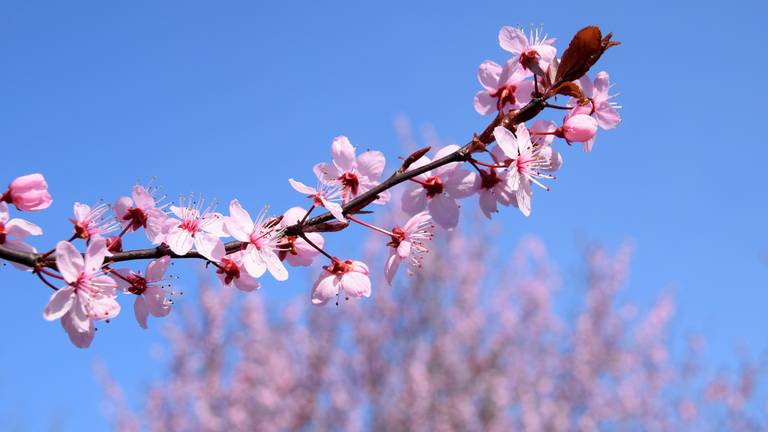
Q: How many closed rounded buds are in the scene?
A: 2